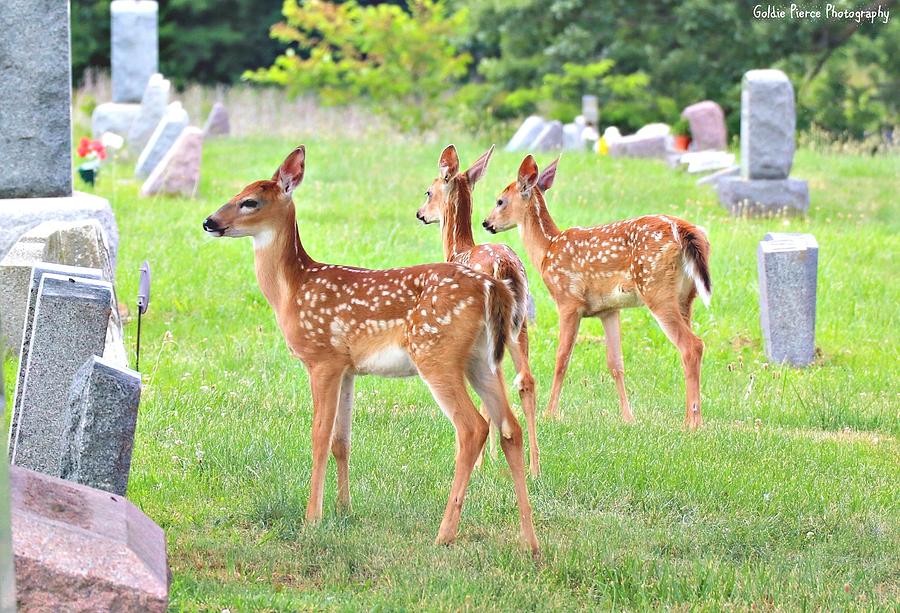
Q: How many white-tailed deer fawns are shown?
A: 3